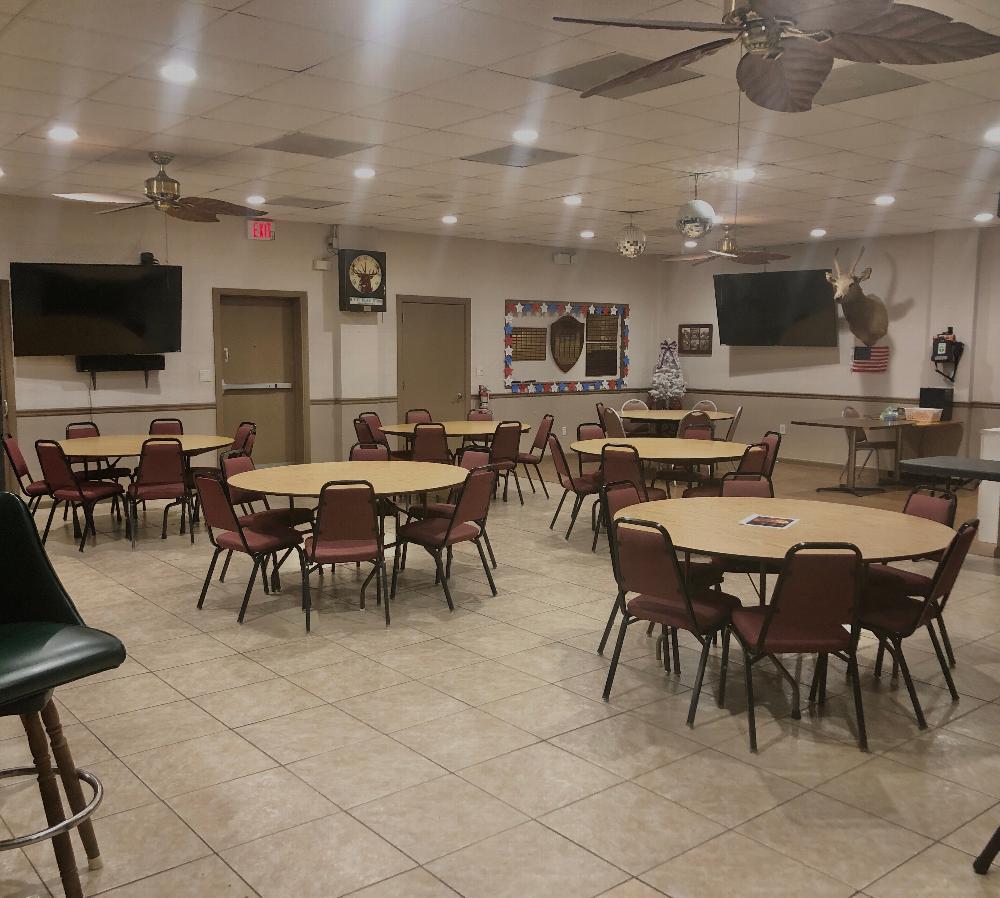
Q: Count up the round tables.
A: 6